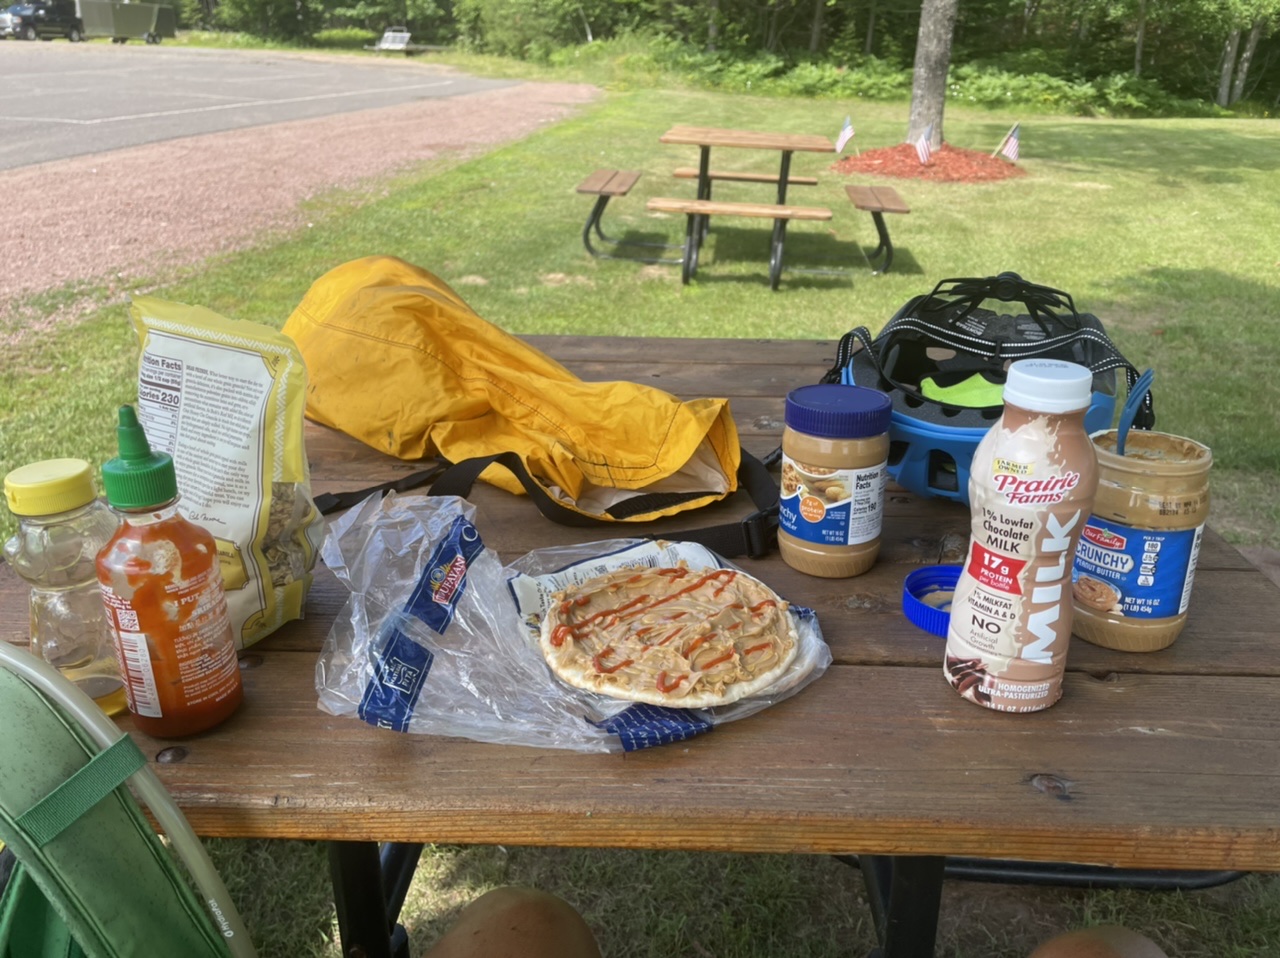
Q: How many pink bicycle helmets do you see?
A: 0